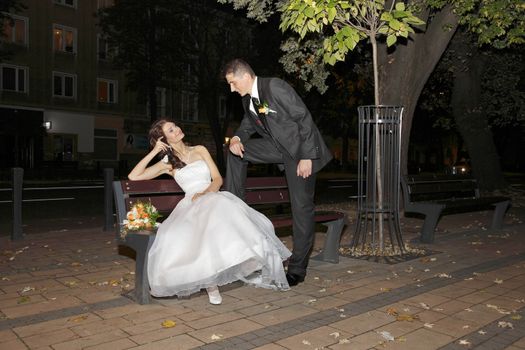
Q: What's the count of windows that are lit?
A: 3